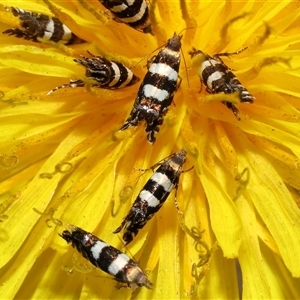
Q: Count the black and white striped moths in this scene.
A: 7